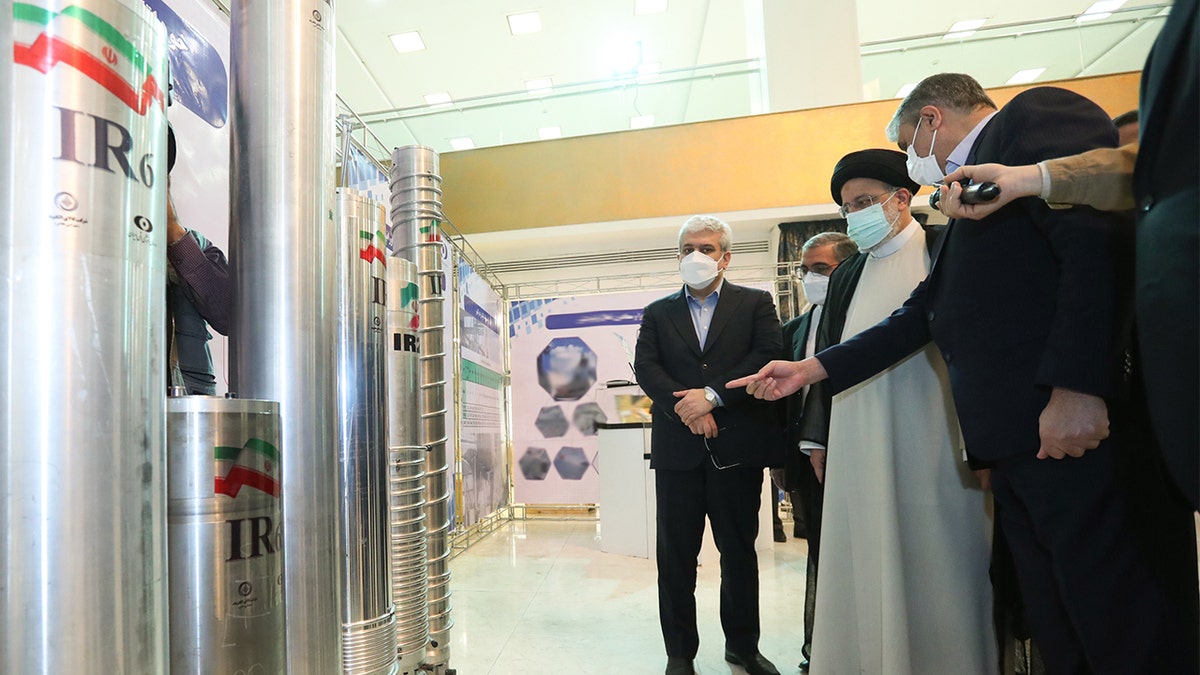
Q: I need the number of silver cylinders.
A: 6